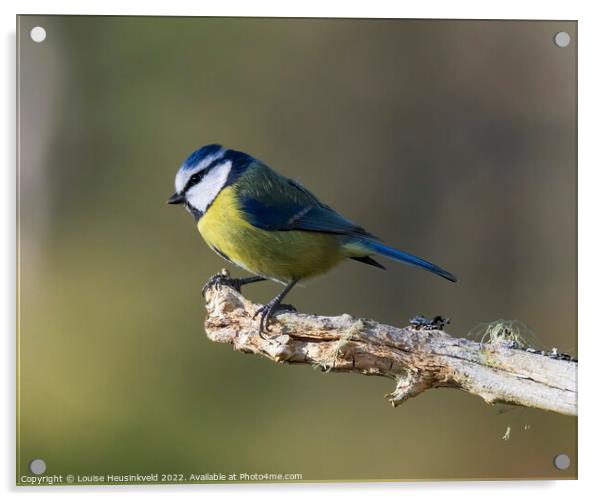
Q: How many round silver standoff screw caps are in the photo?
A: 4